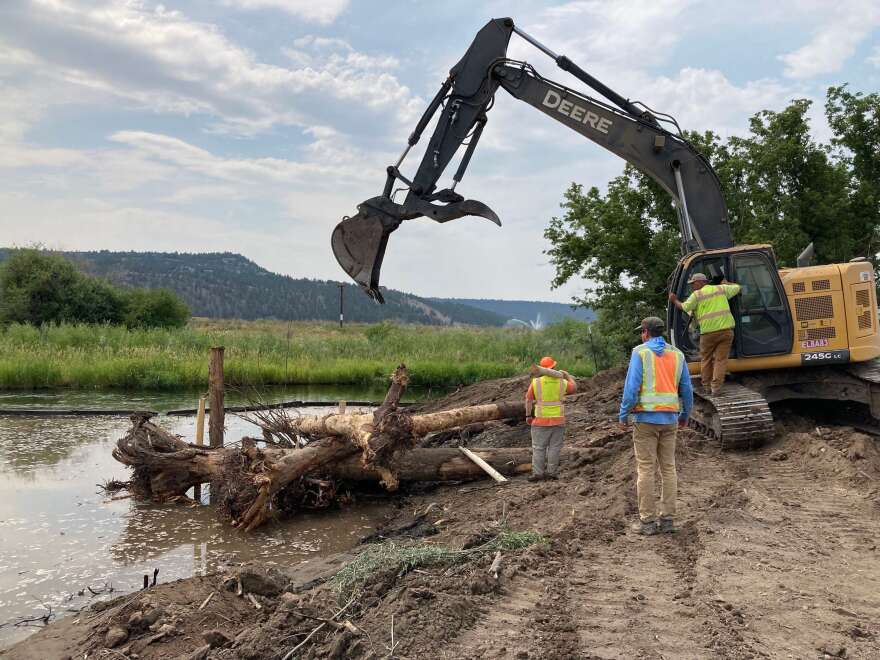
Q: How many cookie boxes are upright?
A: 0